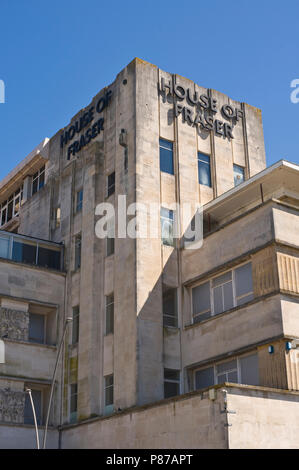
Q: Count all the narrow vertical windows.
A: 15